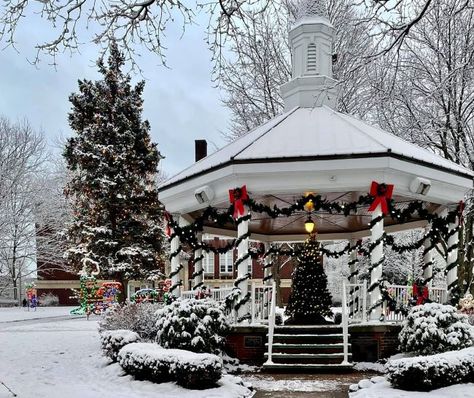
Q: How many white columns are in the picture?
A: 8